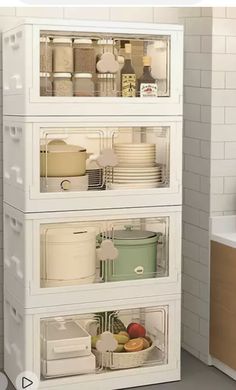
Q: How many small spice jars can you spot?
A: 8